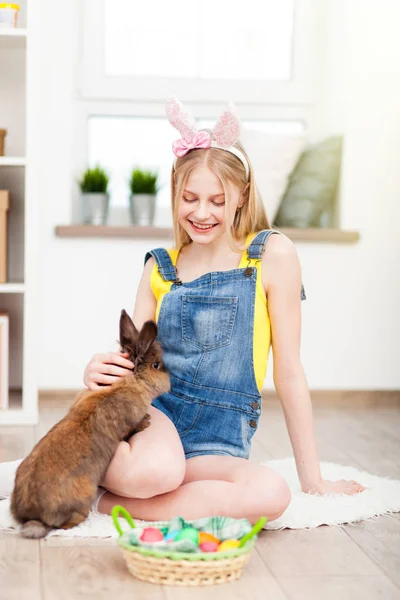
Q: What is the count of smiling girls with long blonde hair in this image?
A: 1